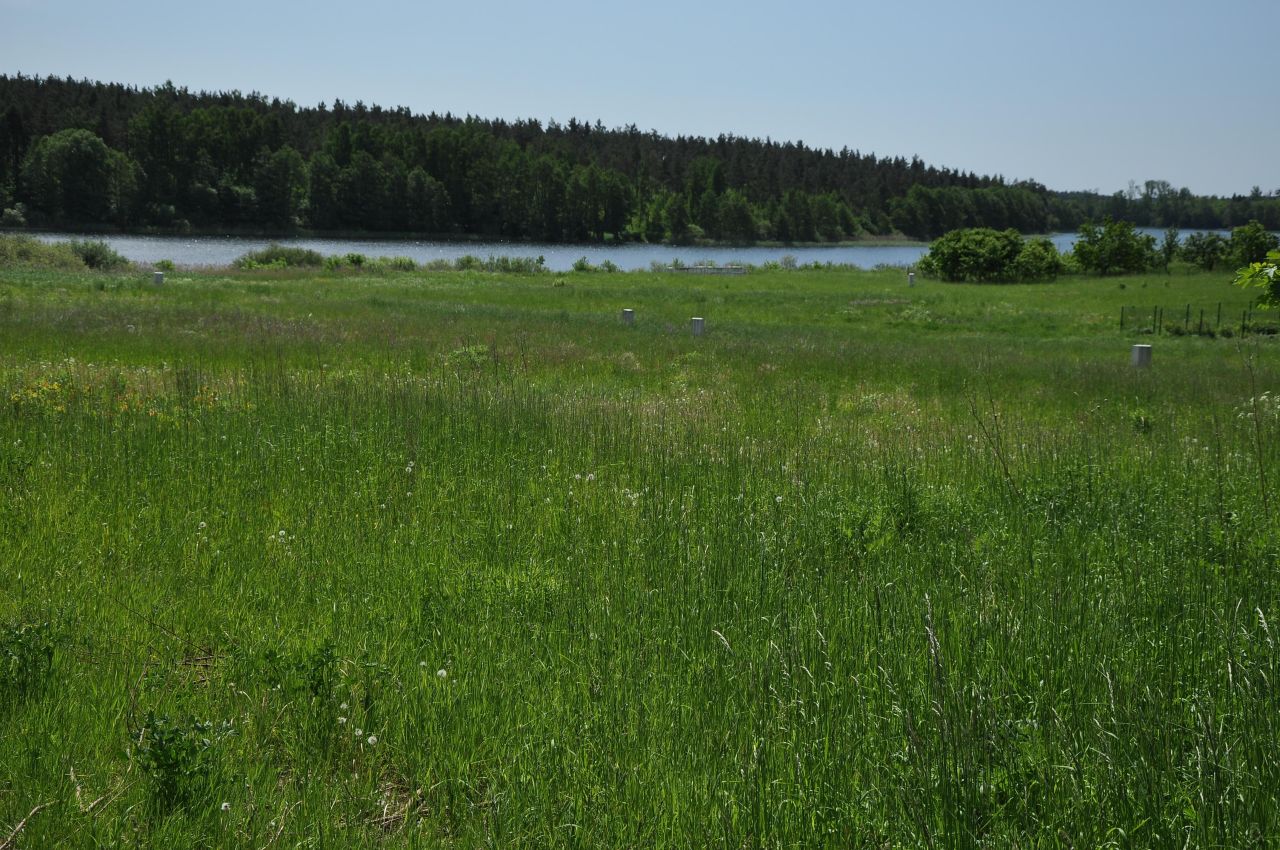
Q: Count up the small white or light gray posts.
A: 5